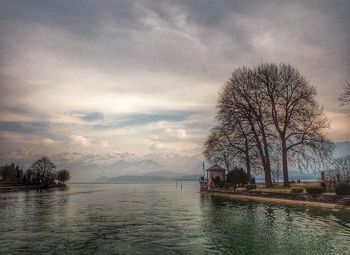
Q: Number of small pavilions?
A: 1